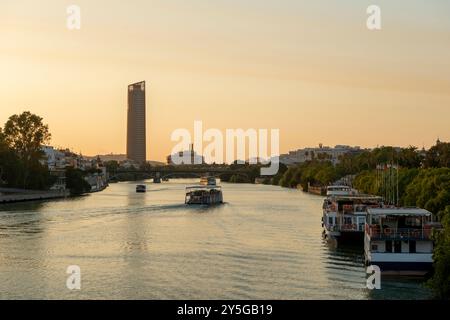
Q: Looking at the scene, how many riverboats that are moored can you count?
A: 3